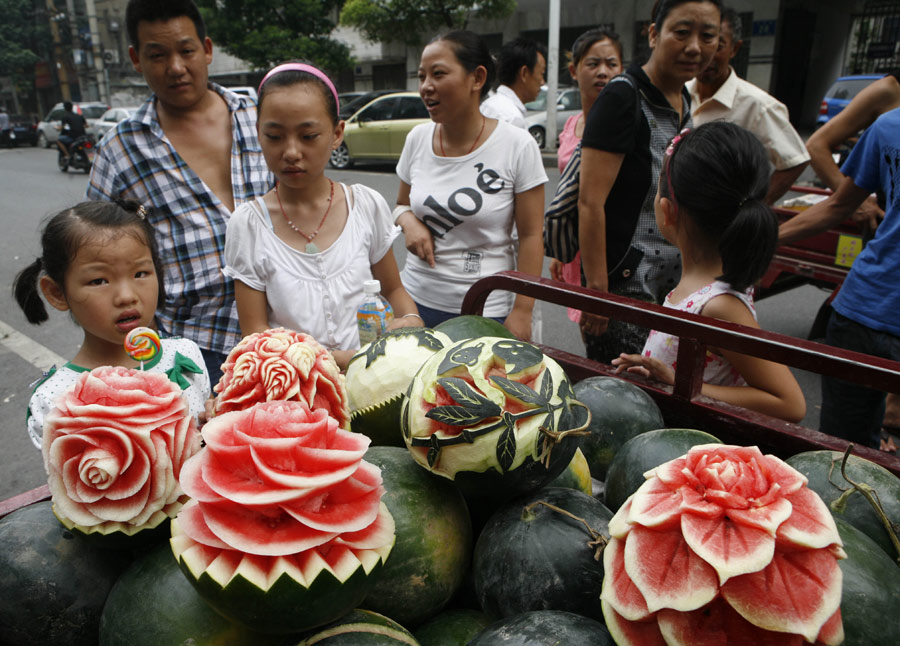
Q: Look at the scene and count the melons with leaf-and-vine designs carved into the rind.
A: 2